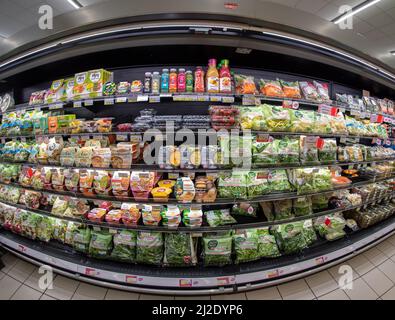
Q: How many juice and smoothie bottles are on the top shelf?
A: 9